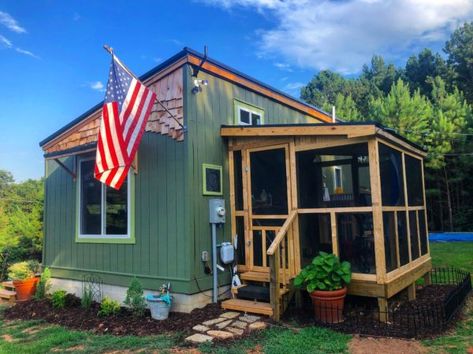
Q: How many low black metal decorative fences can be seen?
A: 1